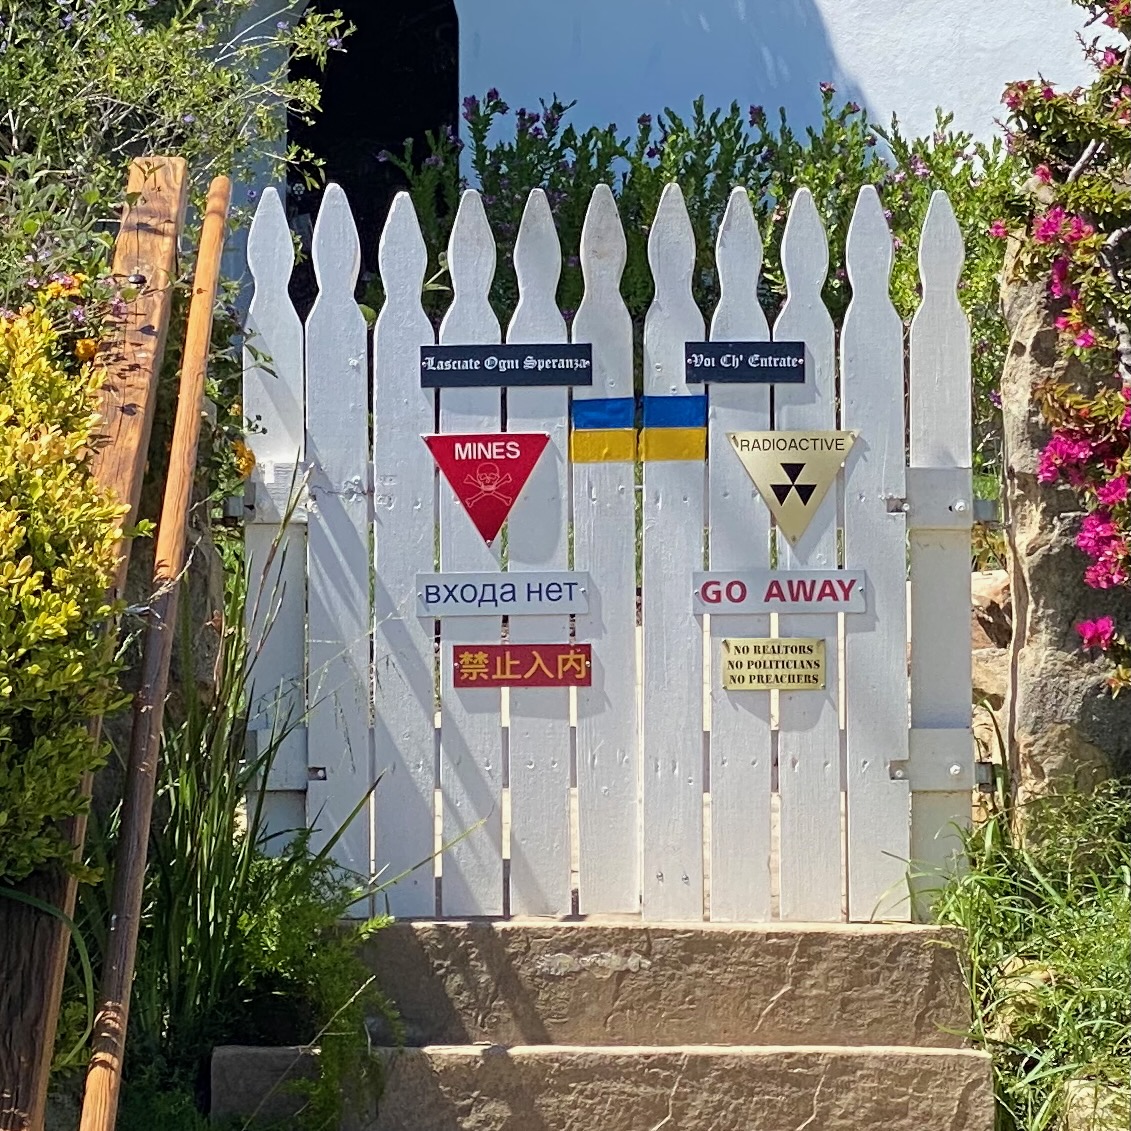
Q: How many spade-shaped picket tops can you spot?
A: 11